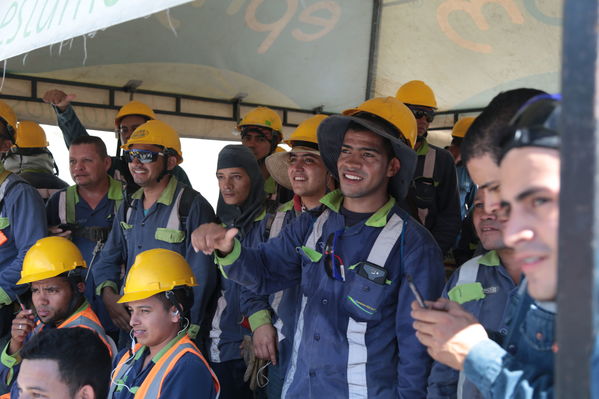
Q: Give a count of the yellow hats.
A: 11